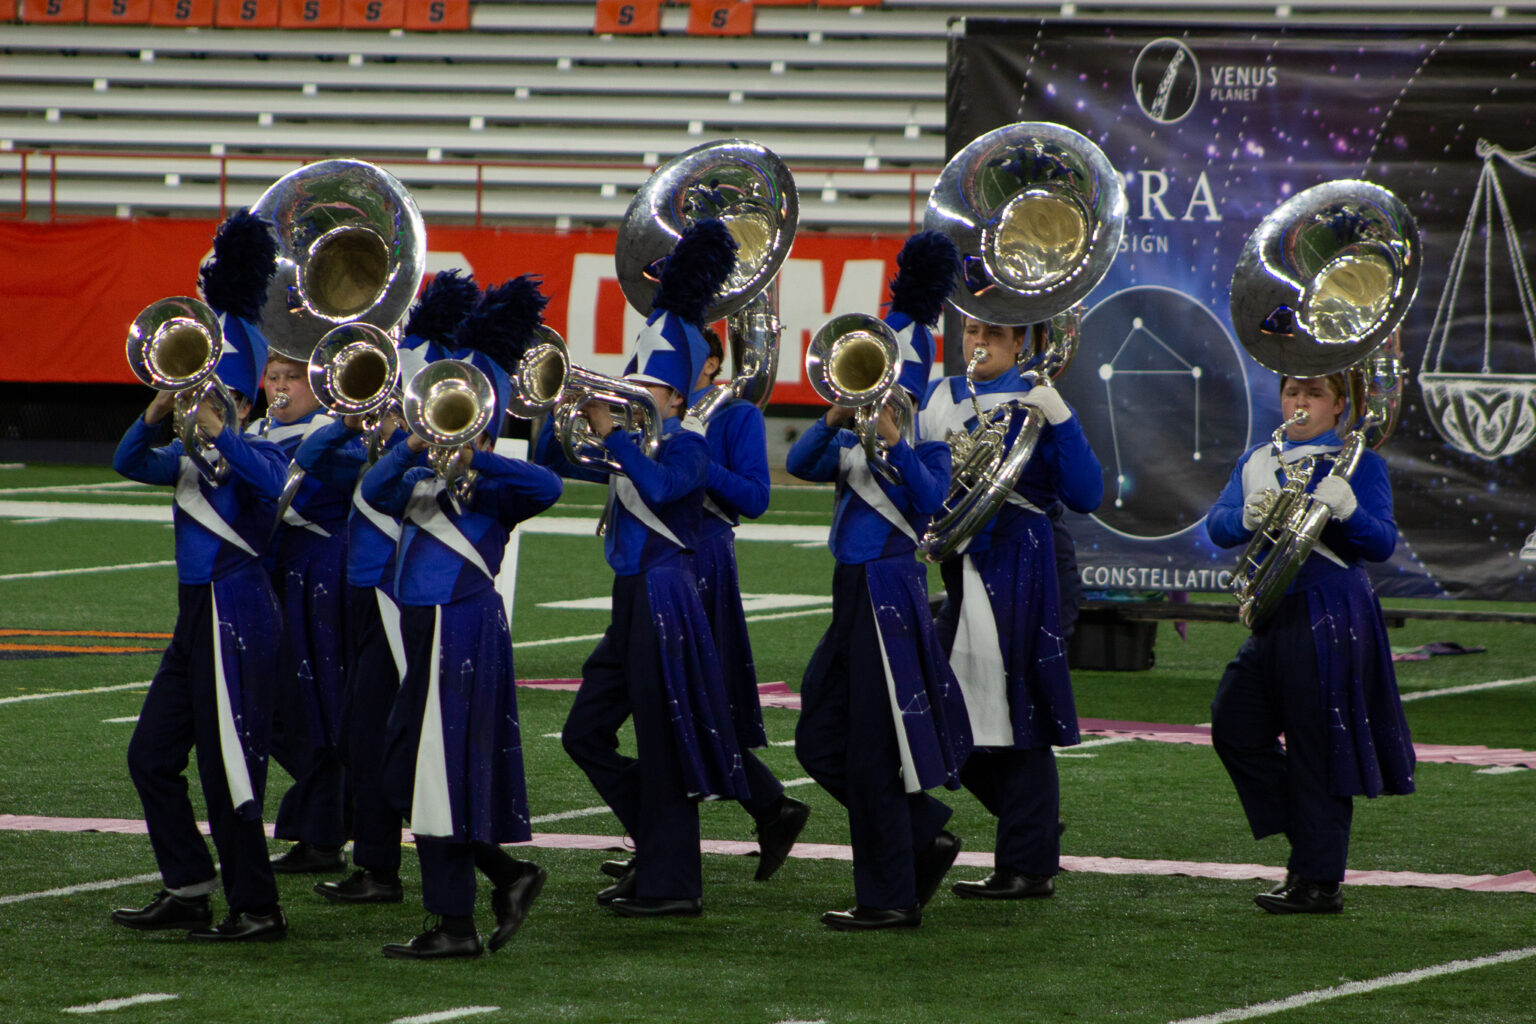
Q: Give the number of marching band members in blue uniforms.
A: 9